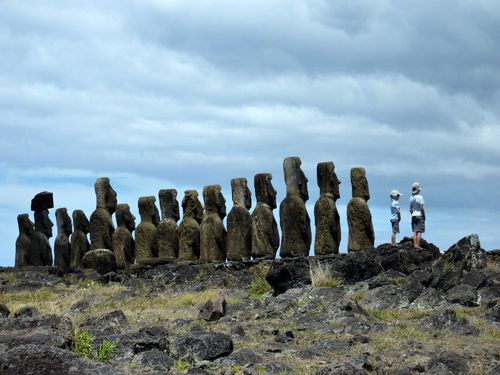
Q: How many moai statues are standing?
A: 15